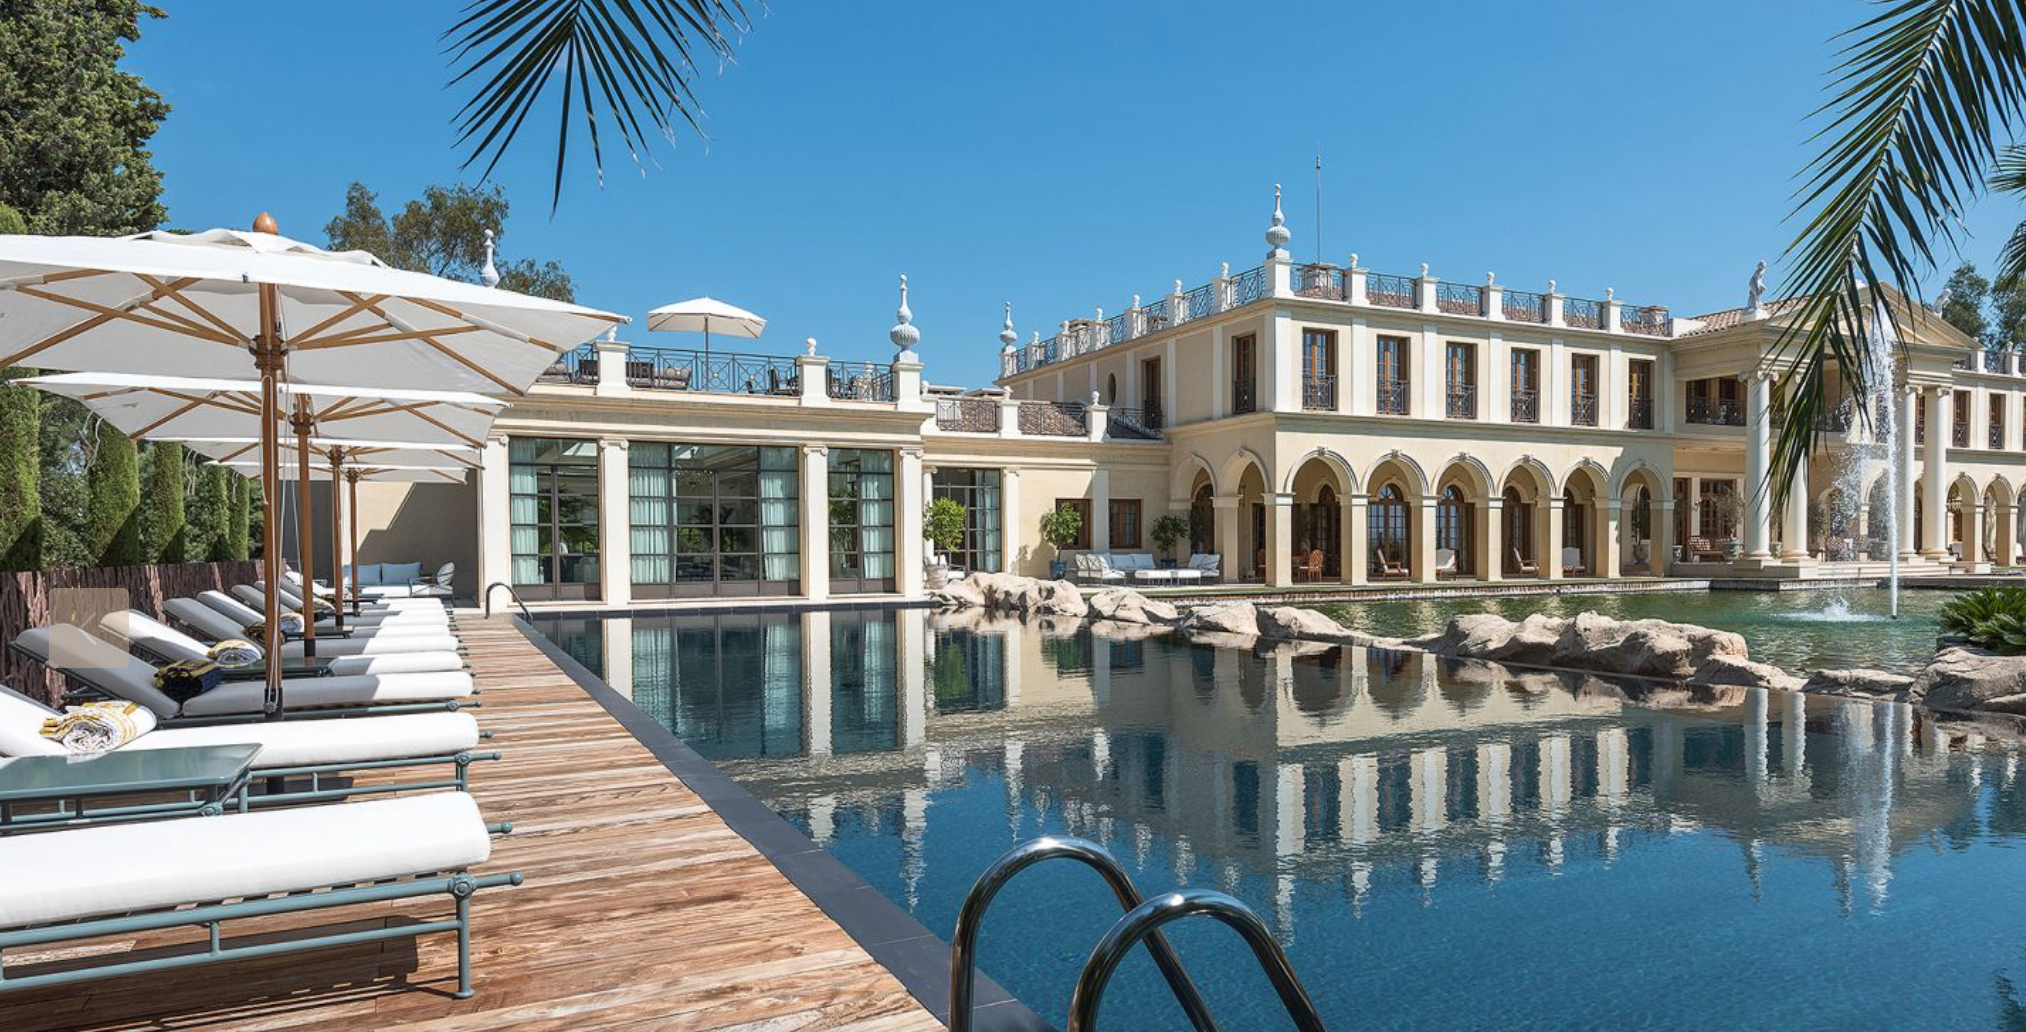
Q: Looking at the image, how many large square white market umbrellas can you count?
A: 5